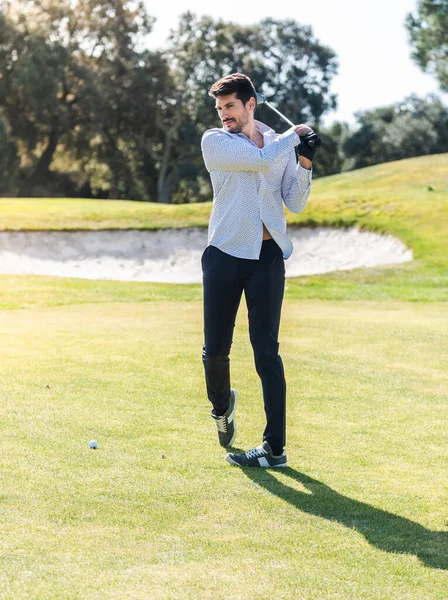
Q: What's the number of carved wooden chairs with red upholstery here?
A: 0